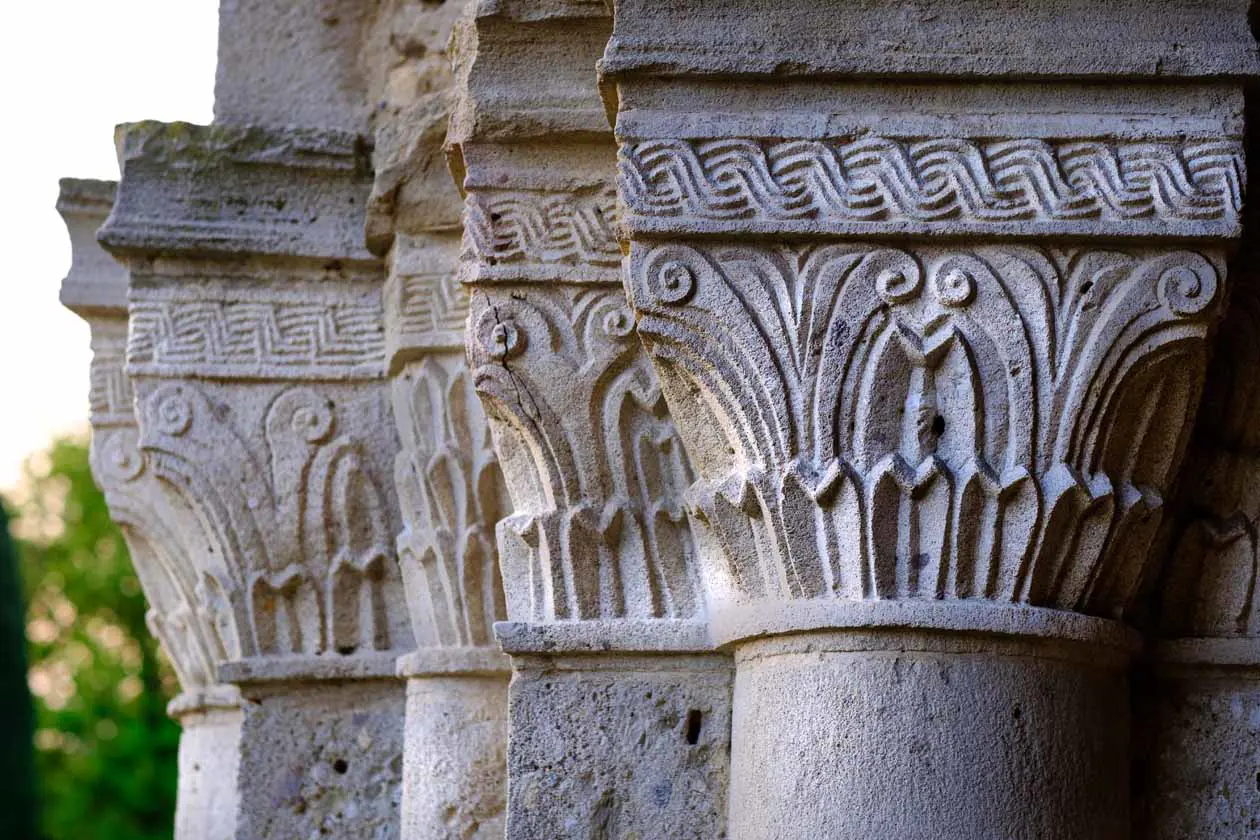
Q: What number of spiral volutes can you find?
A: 9